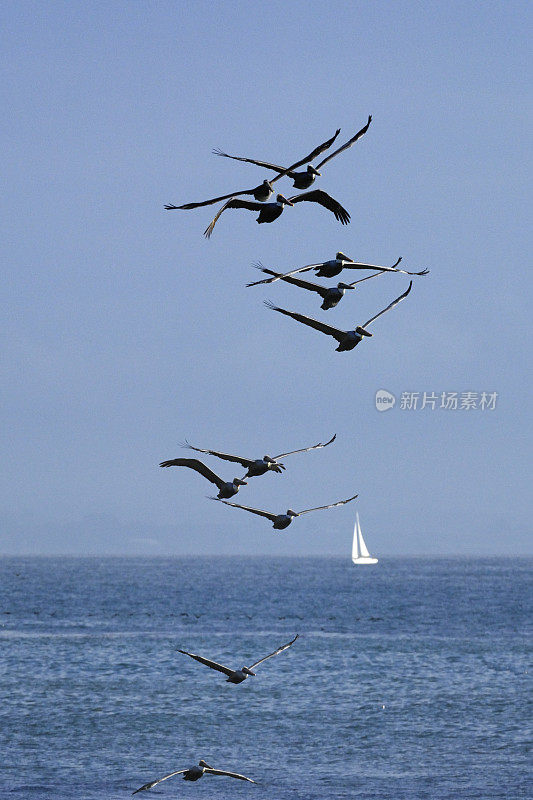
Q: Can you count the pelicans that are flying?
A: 11